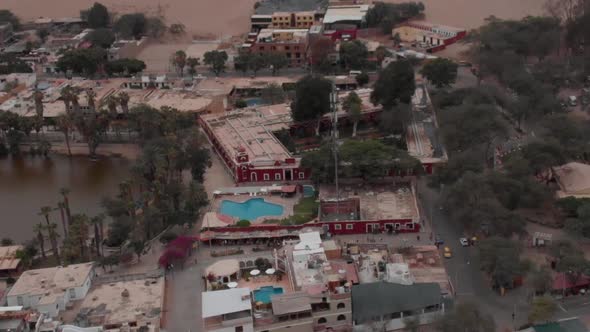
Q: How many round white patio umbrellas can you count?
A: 3